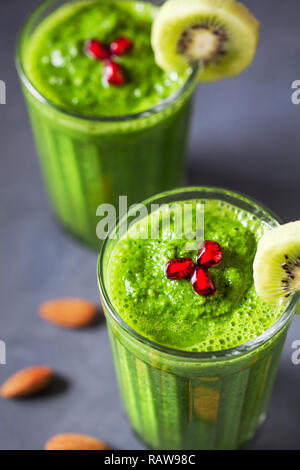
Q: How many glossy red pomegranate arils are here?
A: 6